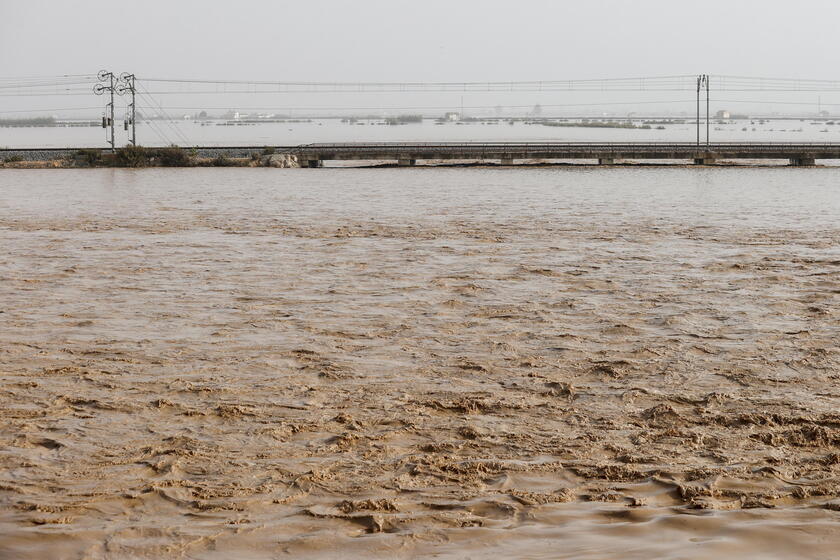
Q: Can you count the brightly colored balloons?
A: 0